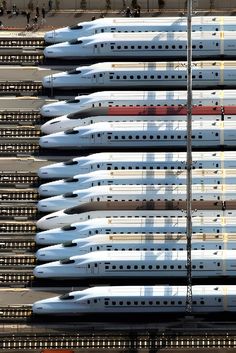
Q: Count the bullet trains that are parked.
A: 14